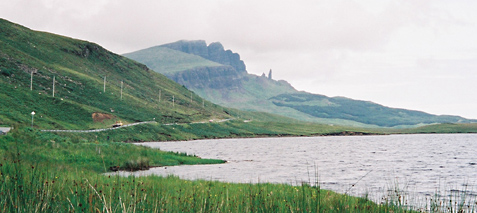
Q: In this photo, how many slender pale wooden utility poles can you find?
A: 8